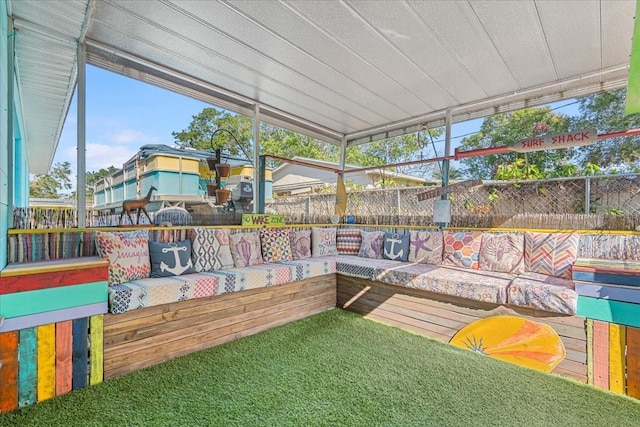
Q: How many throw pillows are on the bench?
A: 14